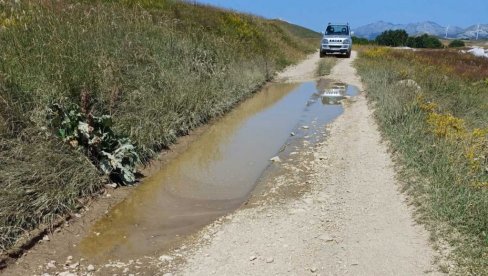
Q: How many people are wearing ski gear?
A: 0